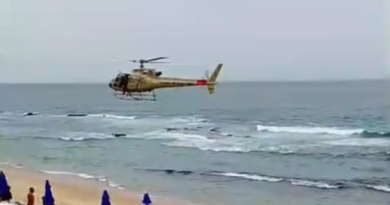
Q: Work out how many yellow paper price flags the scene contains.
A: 0